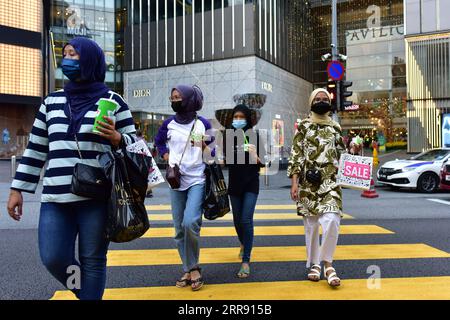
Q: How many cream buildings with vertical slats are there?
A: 1